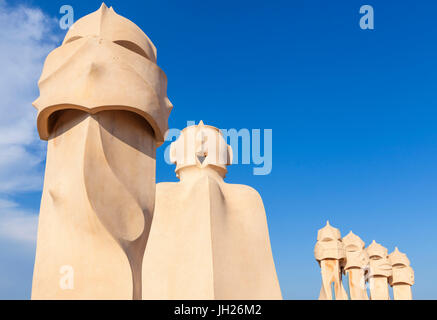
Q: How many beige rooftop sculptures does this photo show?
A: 6